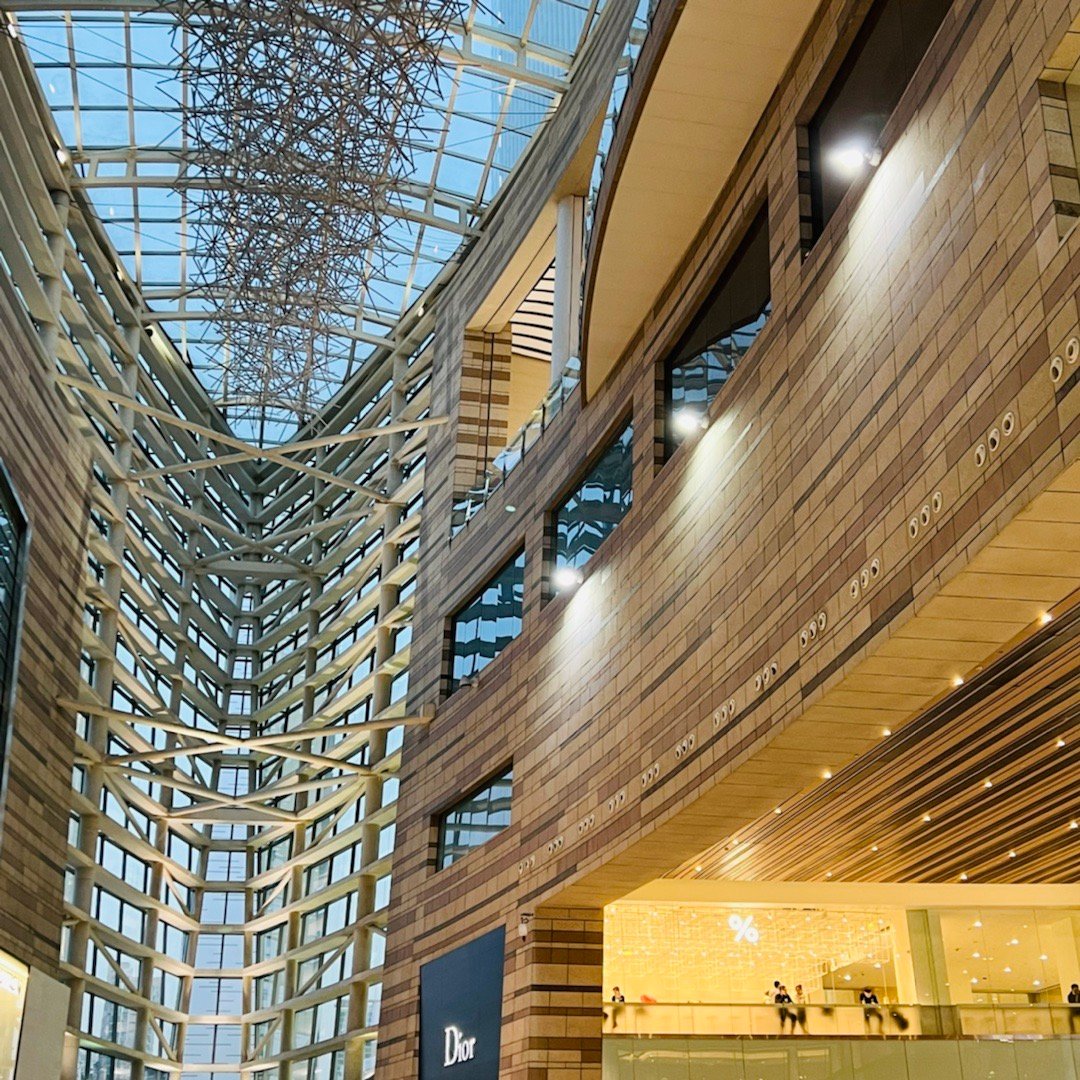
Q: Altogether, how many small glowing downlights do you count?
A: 15